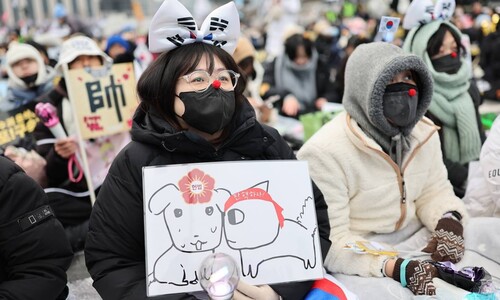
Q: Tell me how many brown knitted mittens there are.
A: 2